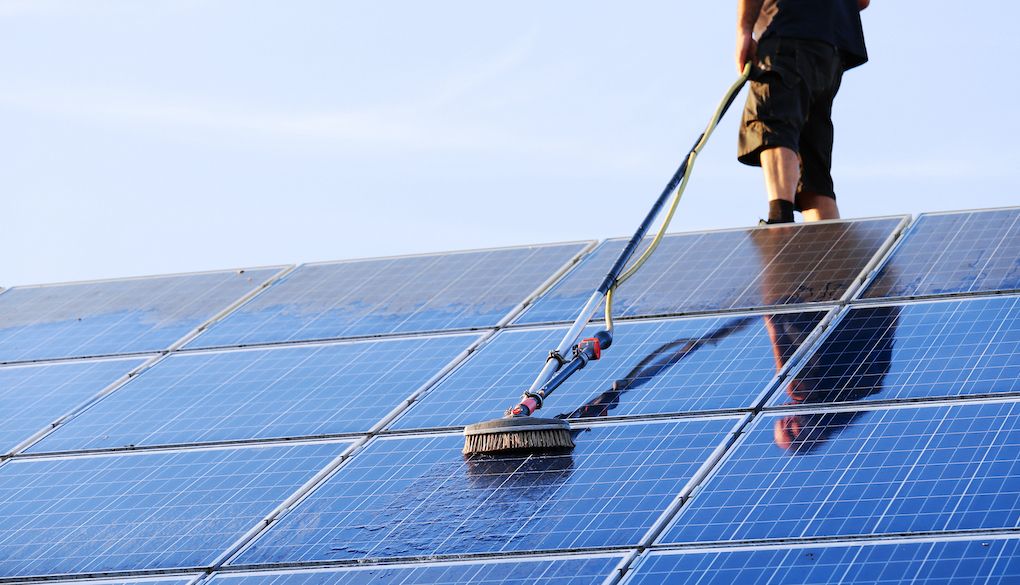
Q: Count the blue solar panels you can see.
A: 14